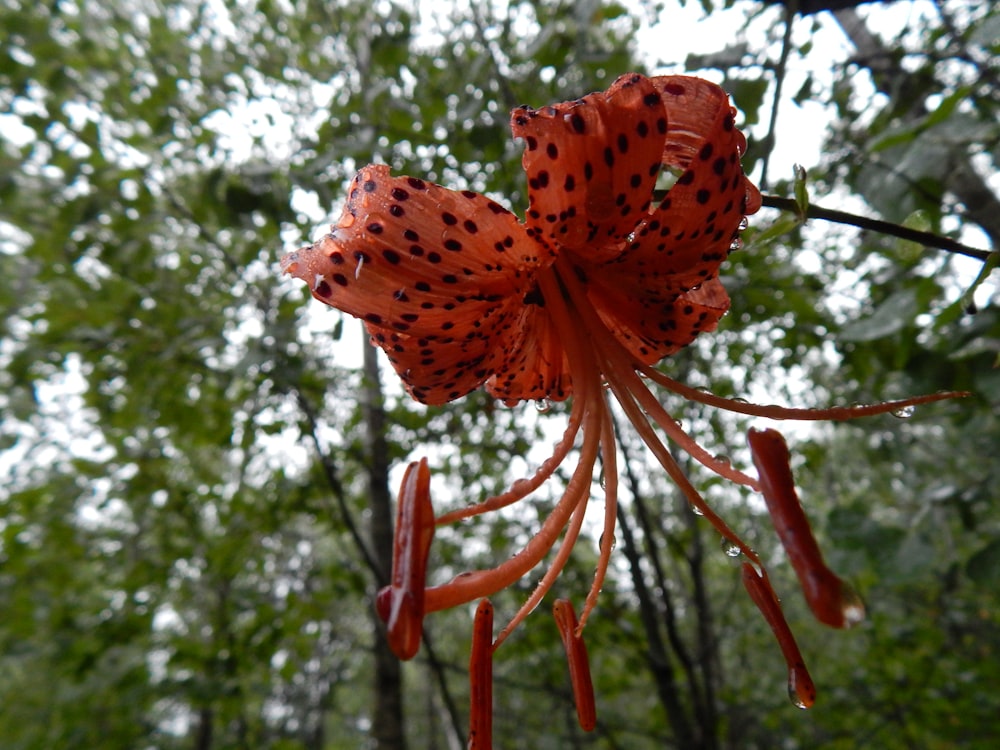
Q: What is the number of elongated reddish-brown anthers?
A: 5